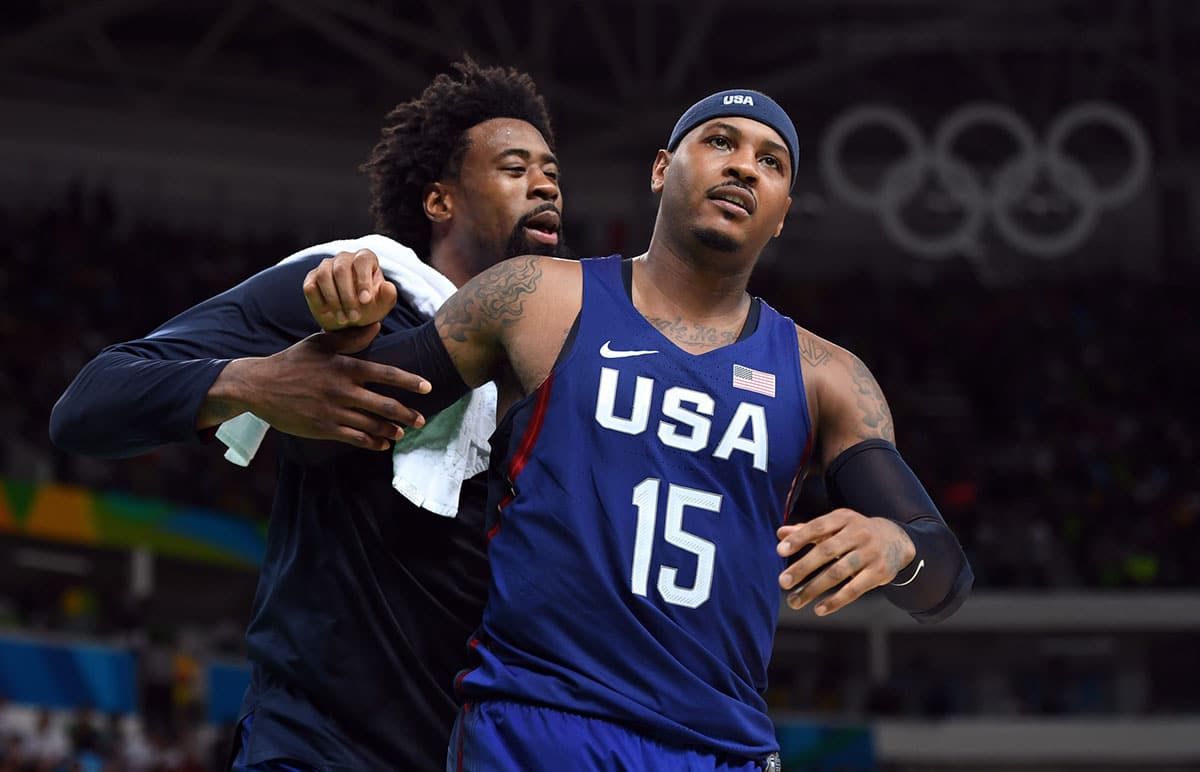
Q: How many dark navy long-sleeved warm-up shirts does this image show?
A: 1